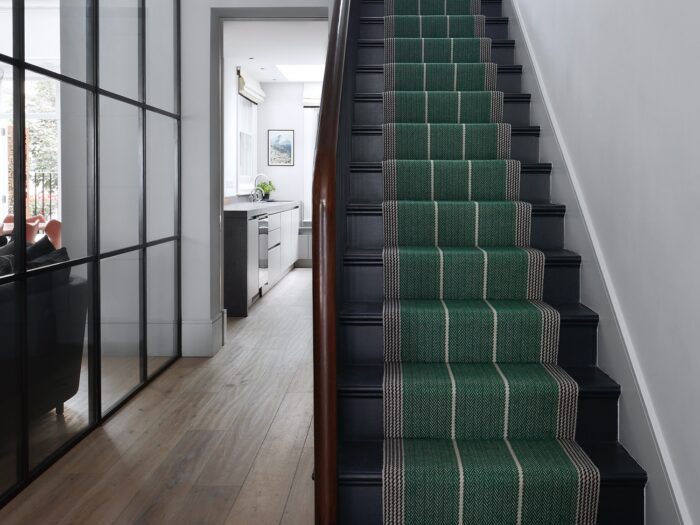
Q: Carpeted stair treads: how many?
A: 12